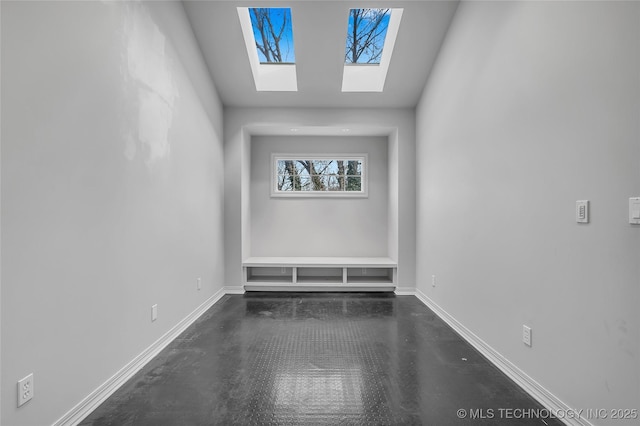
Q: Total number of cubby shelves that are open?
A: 3